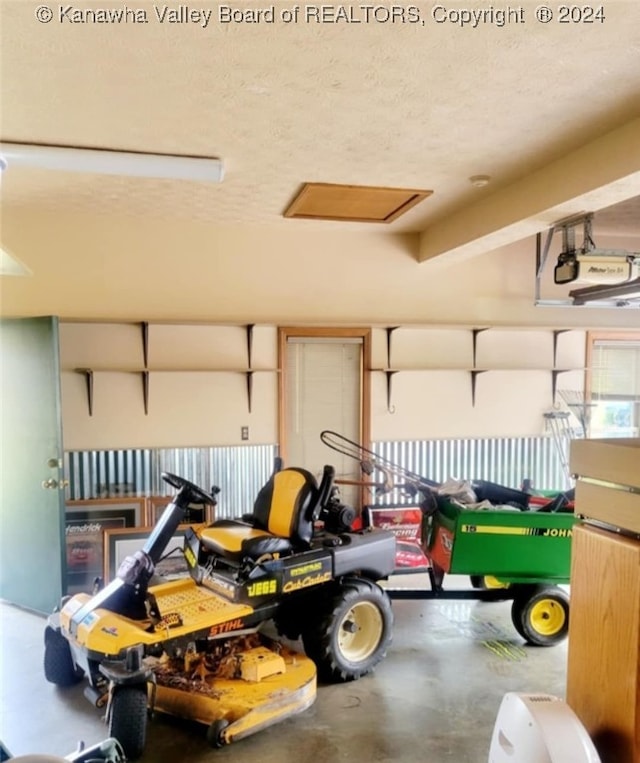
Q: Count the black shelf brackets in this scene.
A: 11